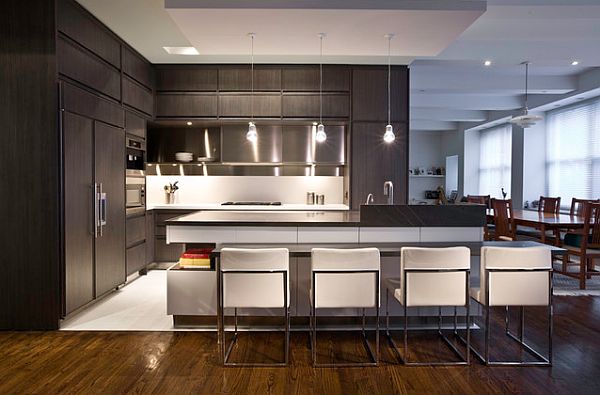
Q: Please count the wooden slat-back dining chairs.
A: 5